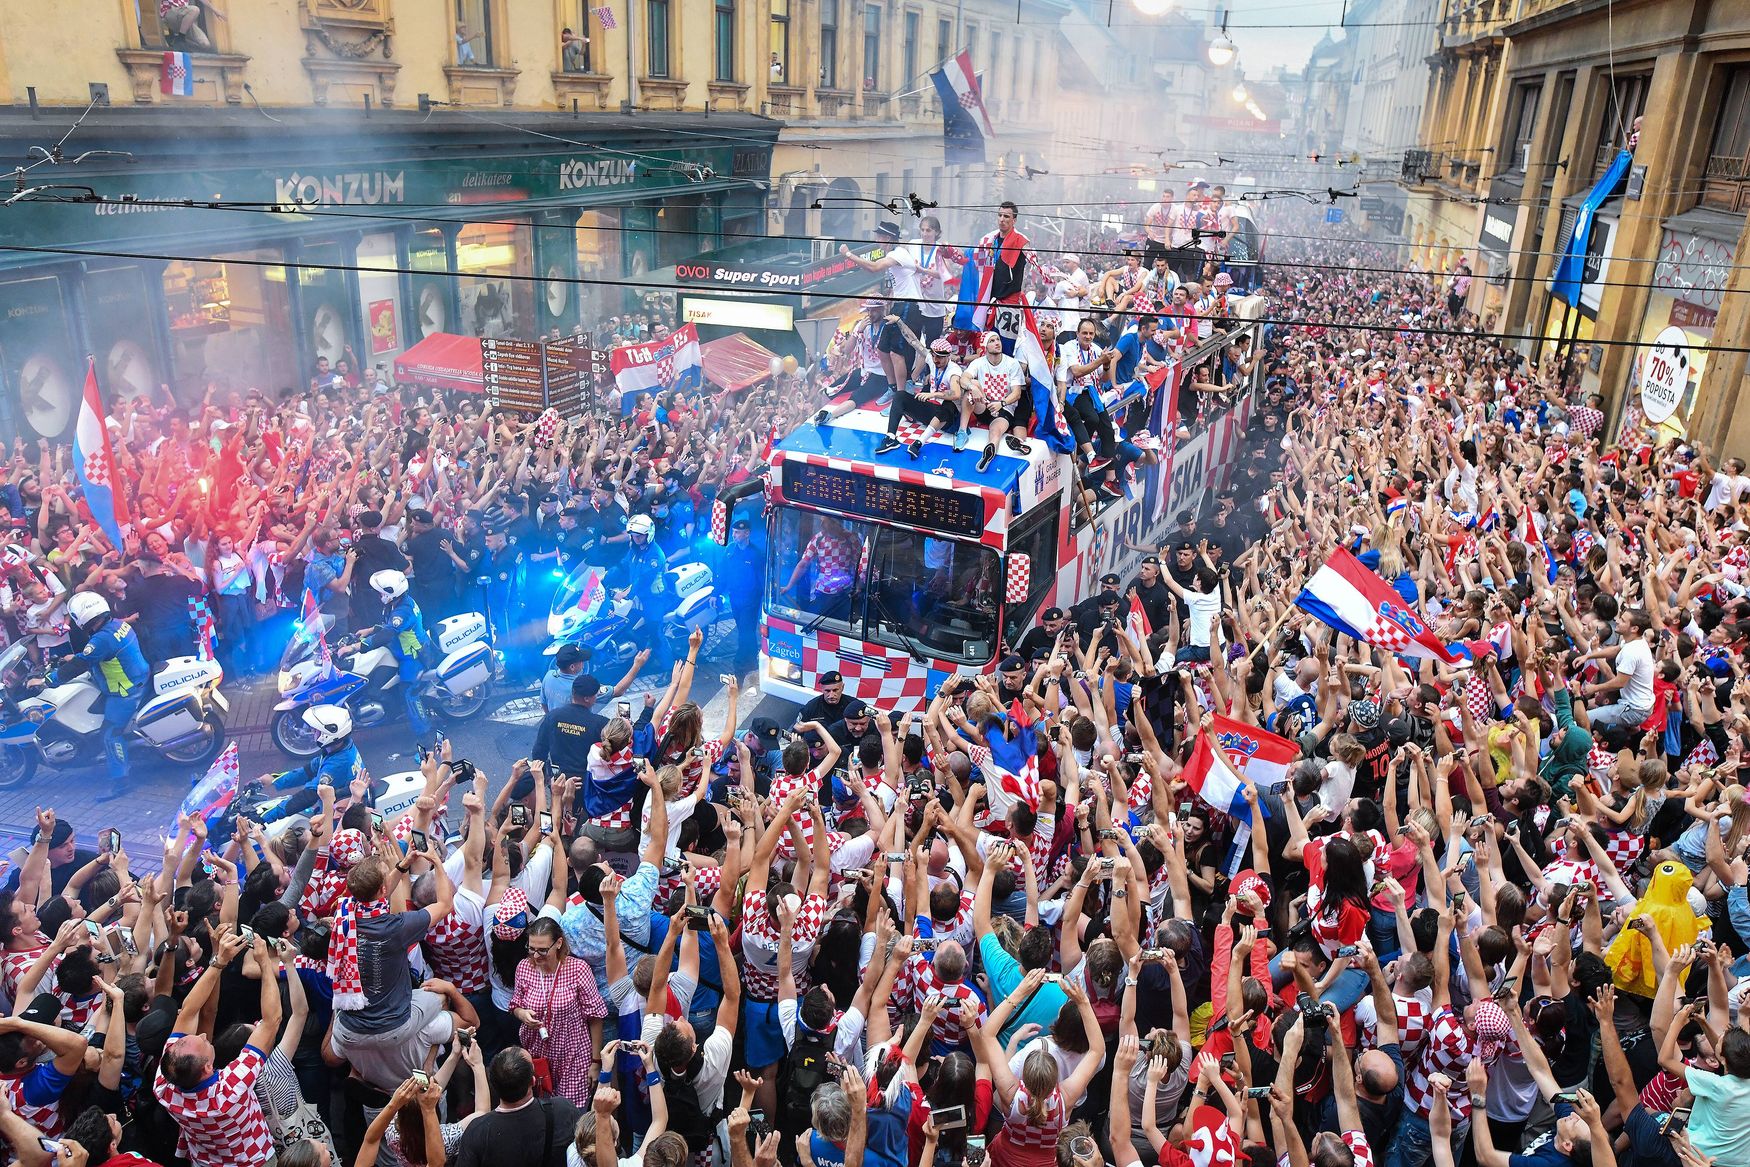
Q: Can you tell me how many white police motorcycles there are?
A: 4